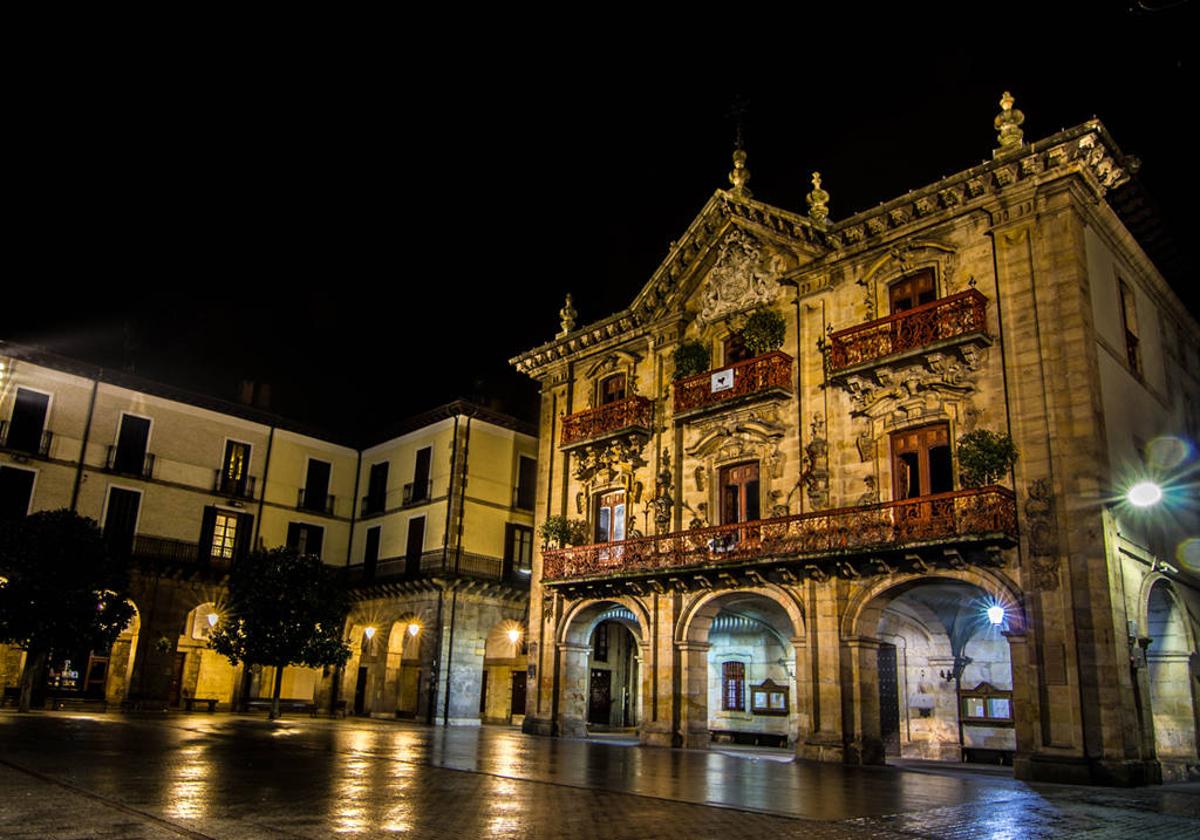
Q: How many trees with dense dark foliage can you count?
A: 2